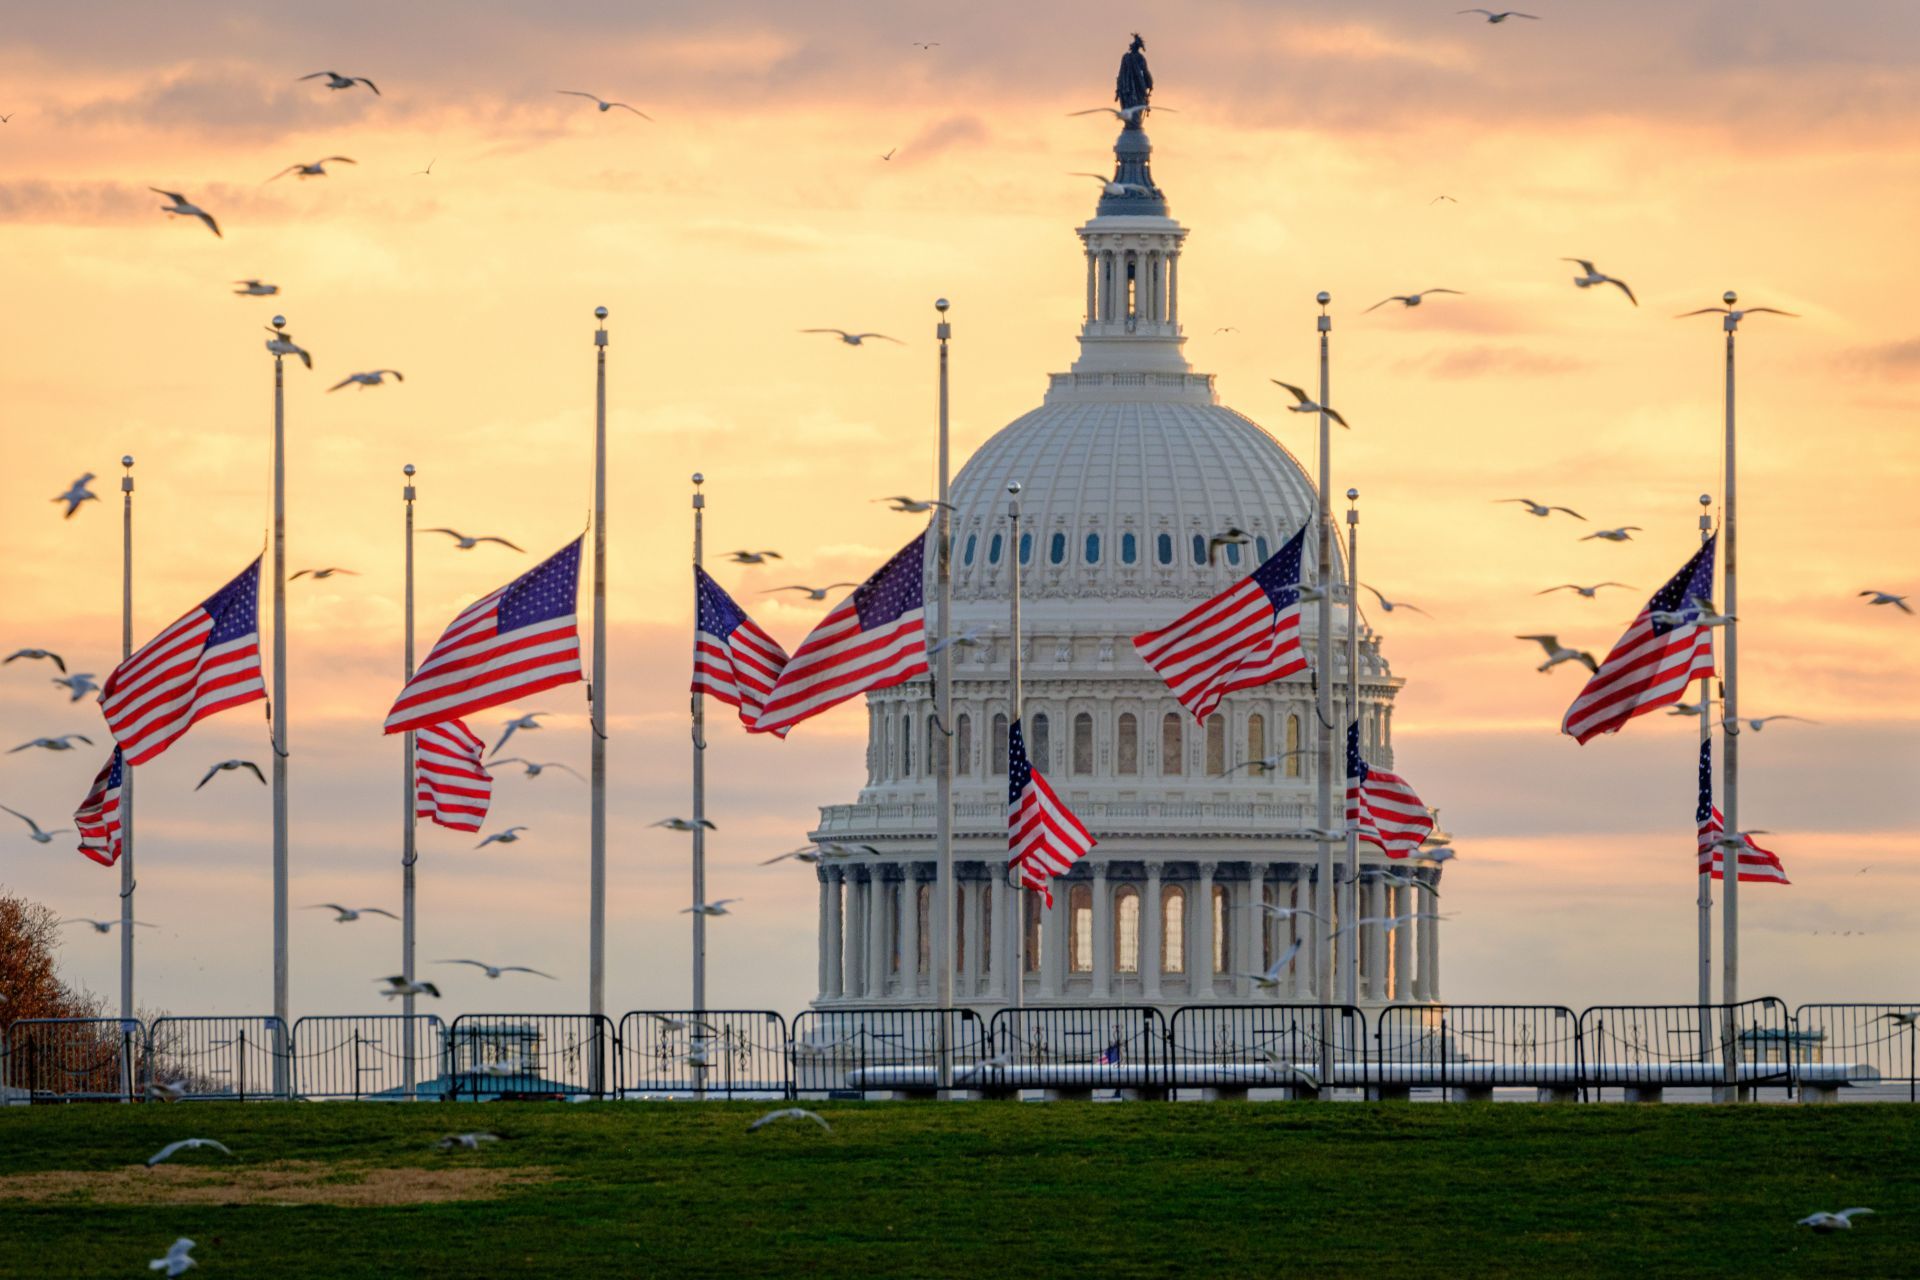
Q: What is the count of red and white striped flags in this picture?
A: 11